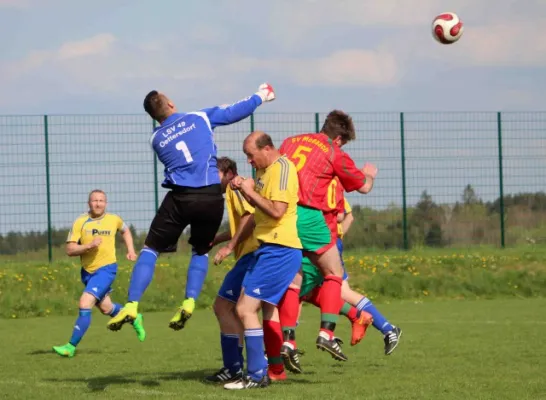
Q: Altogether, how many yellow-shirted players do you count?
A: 4